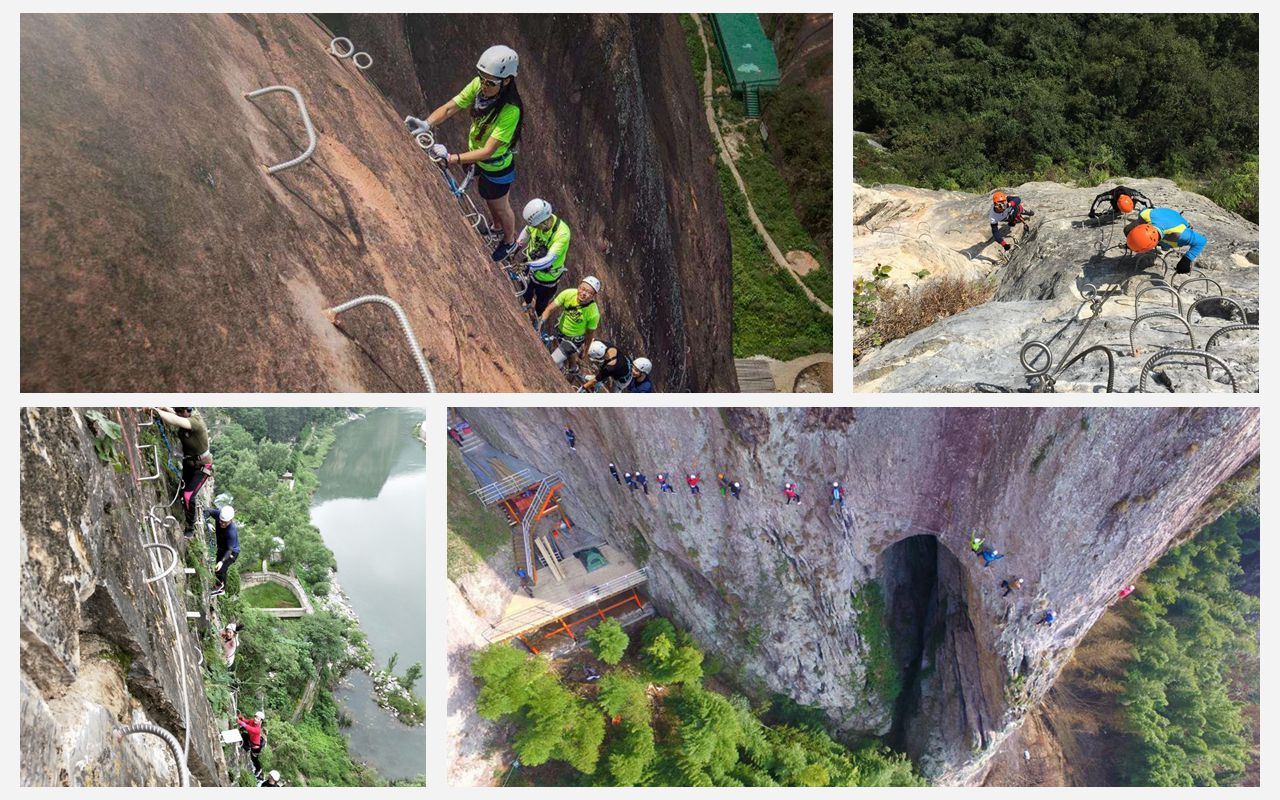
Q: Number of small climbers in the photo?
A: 15